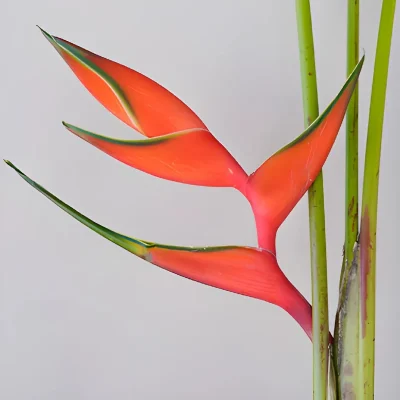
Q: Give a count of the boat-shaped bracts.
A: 4